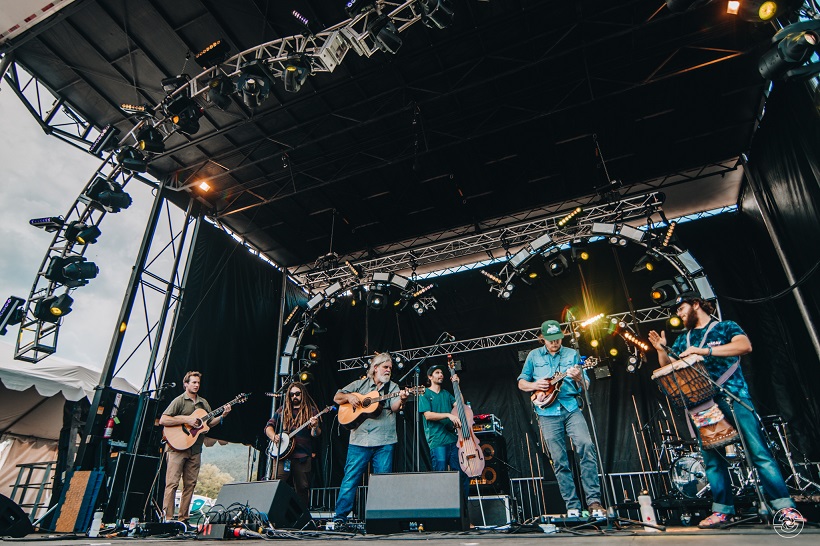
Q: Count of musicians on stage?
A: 6